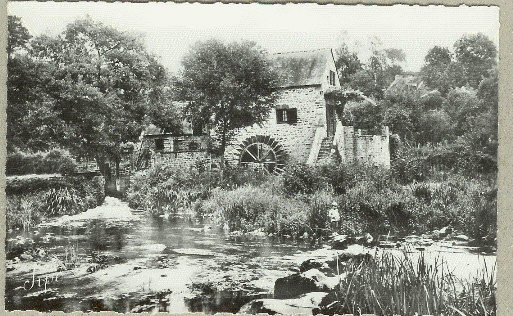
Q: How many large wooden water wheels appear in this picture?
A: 1